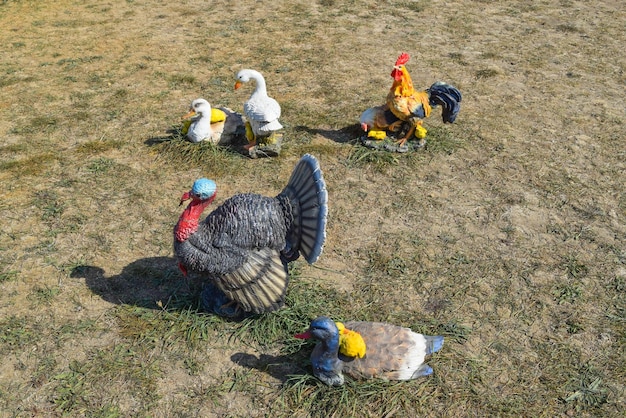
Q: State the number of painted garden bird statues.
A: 5